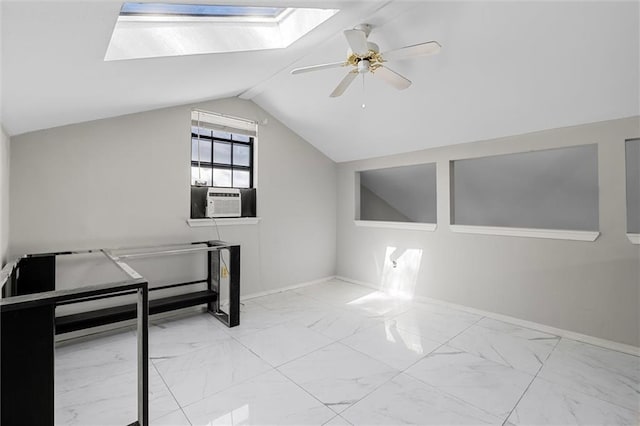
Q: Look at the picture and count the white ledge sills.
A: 4